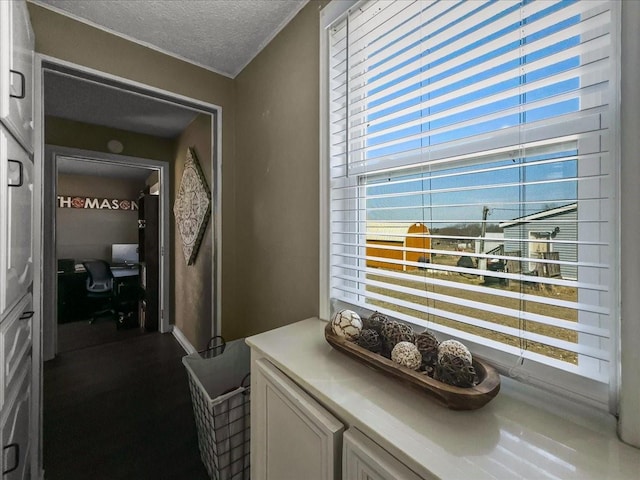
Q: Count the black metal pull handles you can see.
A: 4